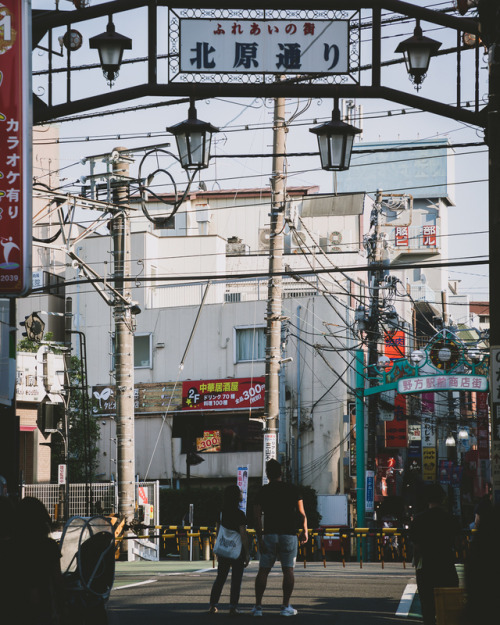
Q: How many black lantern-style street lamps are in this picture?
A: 4